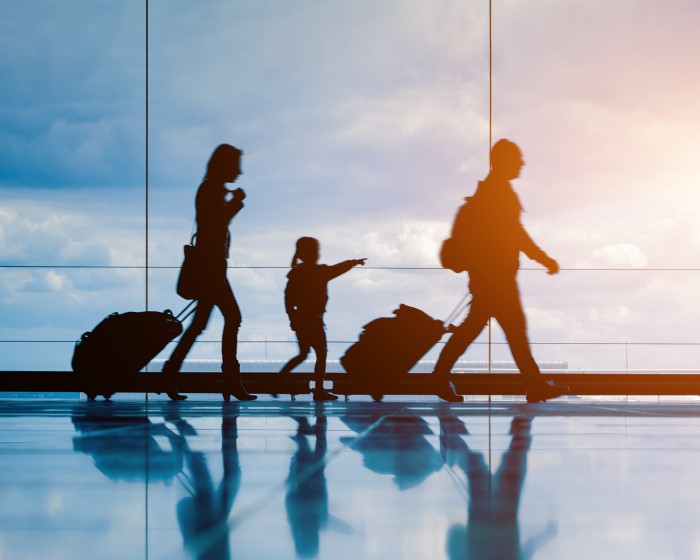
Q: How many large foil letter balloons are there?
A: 0